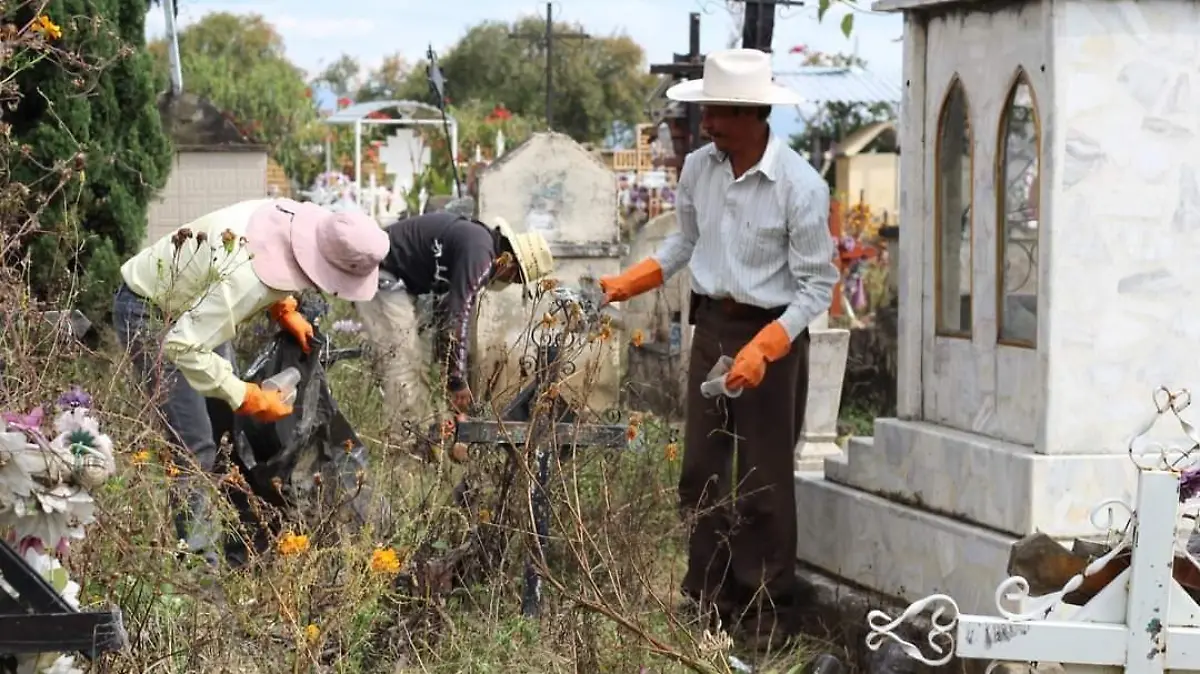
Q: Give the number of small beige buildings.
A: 2